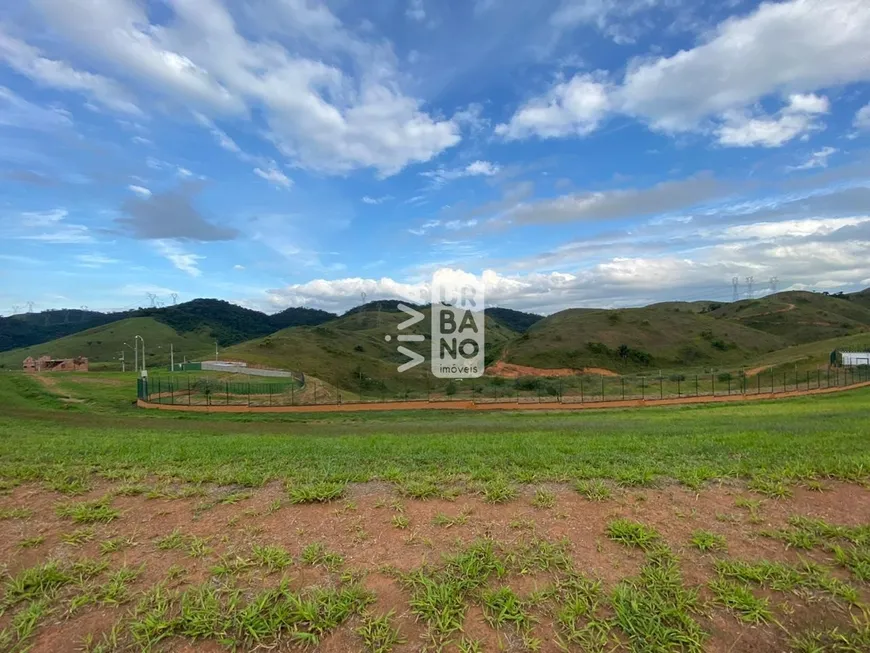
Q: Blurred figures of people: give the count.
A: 0